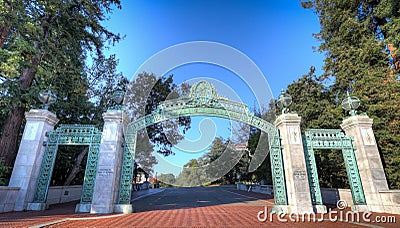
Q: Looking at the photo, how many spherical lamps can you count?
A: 4